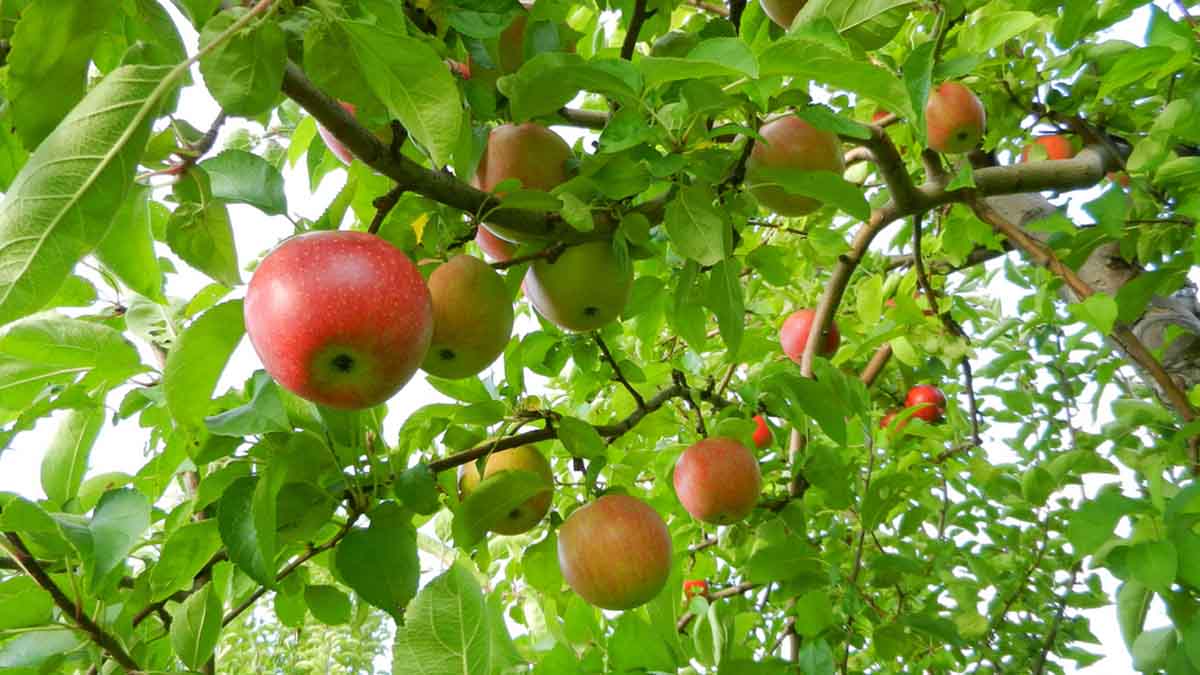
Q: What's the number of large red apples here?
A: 1